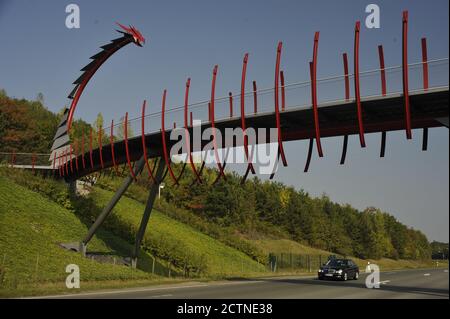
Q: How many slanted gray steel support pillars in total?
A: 2